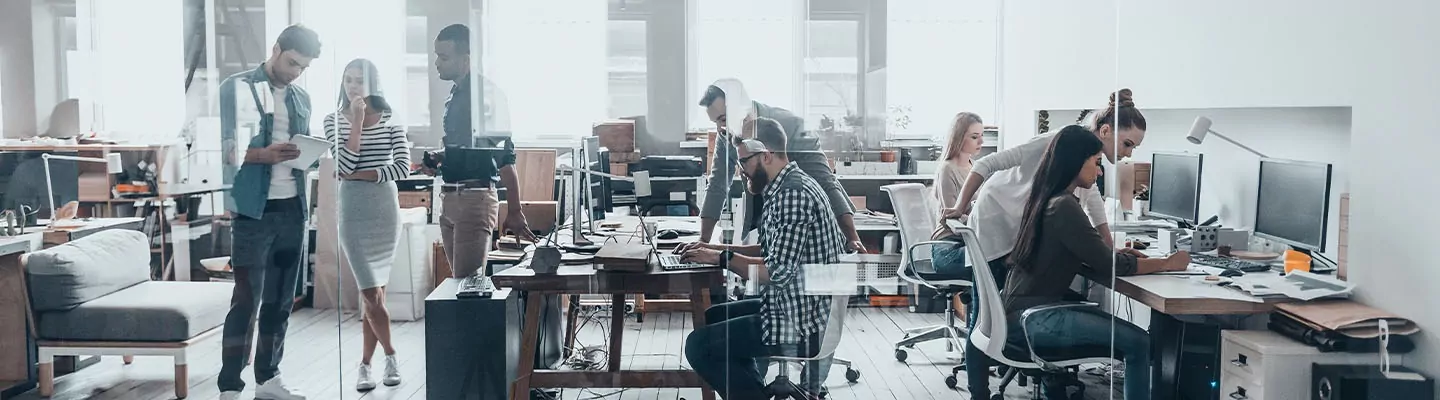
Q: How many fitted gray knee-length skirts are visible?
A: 1